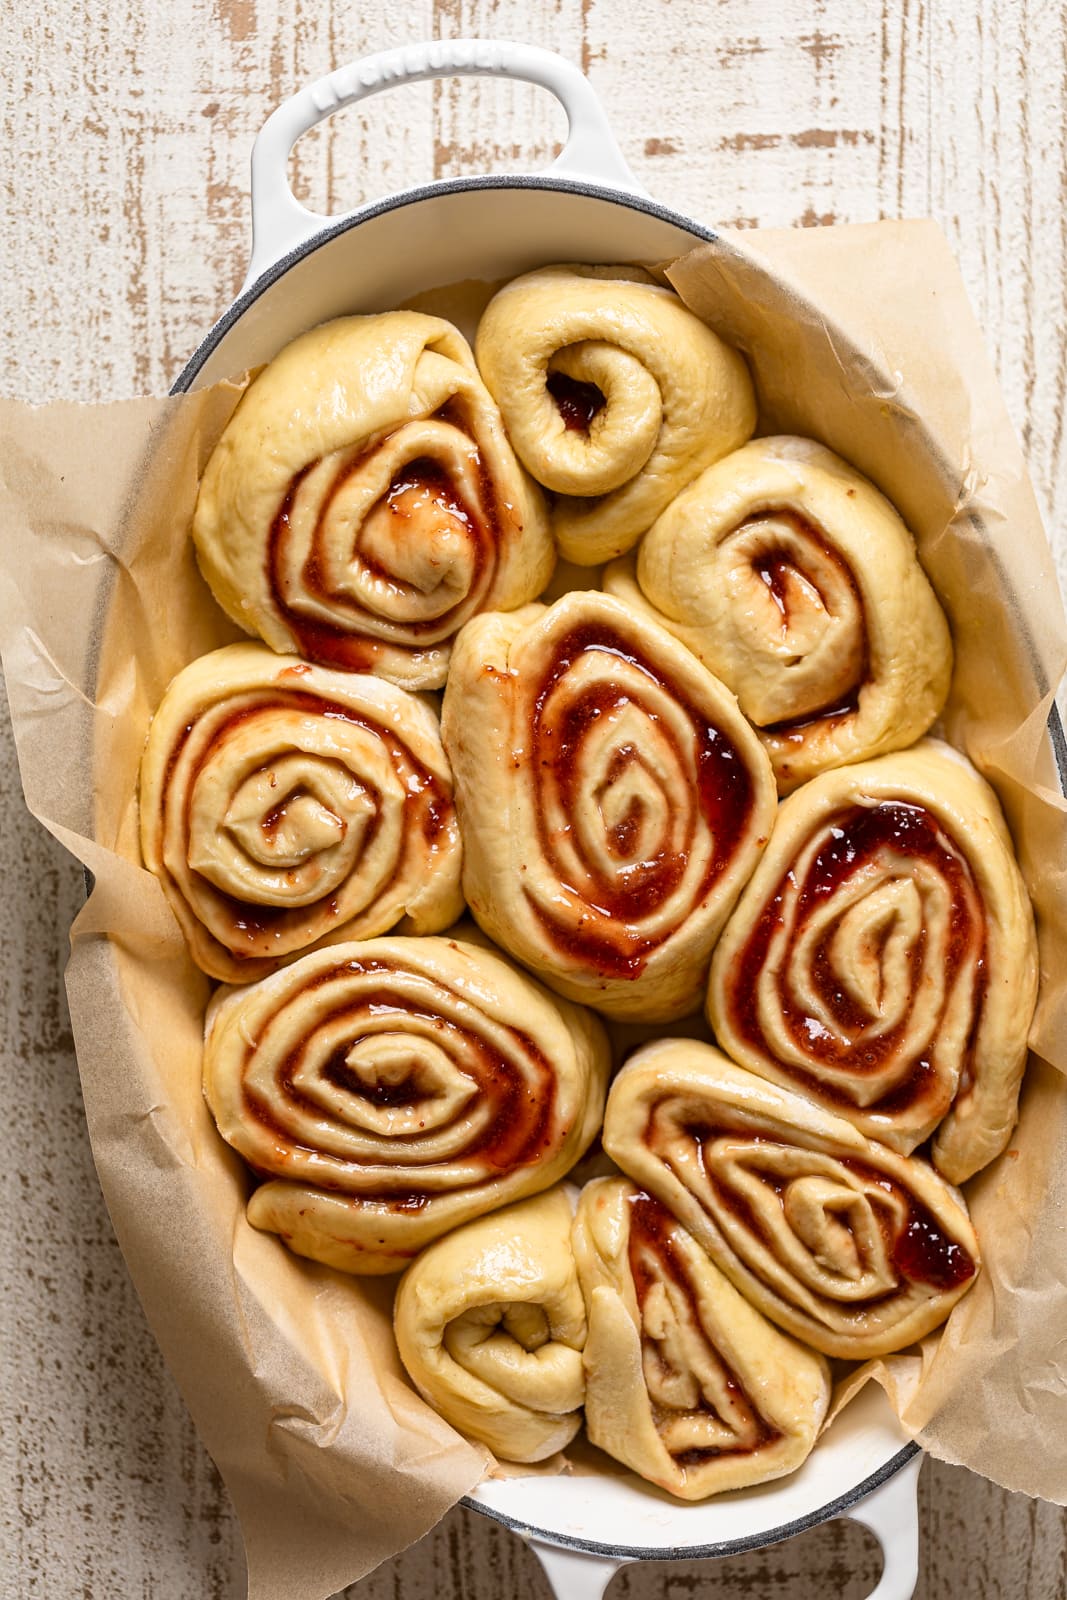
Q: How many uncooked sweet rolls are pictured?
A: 10